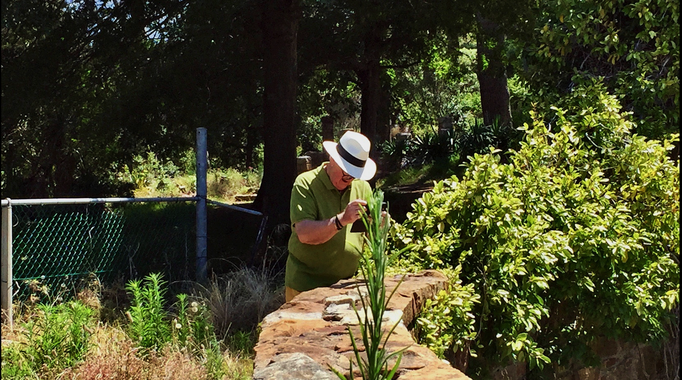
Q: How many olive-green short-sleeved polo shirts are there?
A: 1